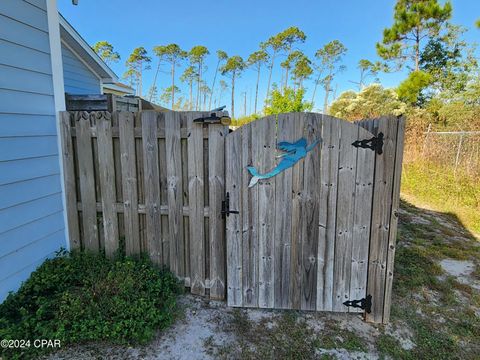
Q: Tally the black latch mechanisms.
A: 1